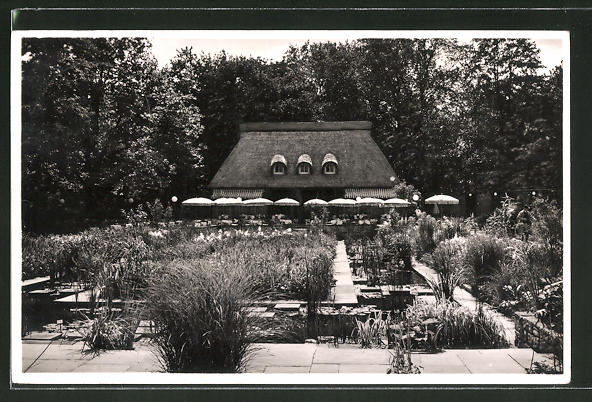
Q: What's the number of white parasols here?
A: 9